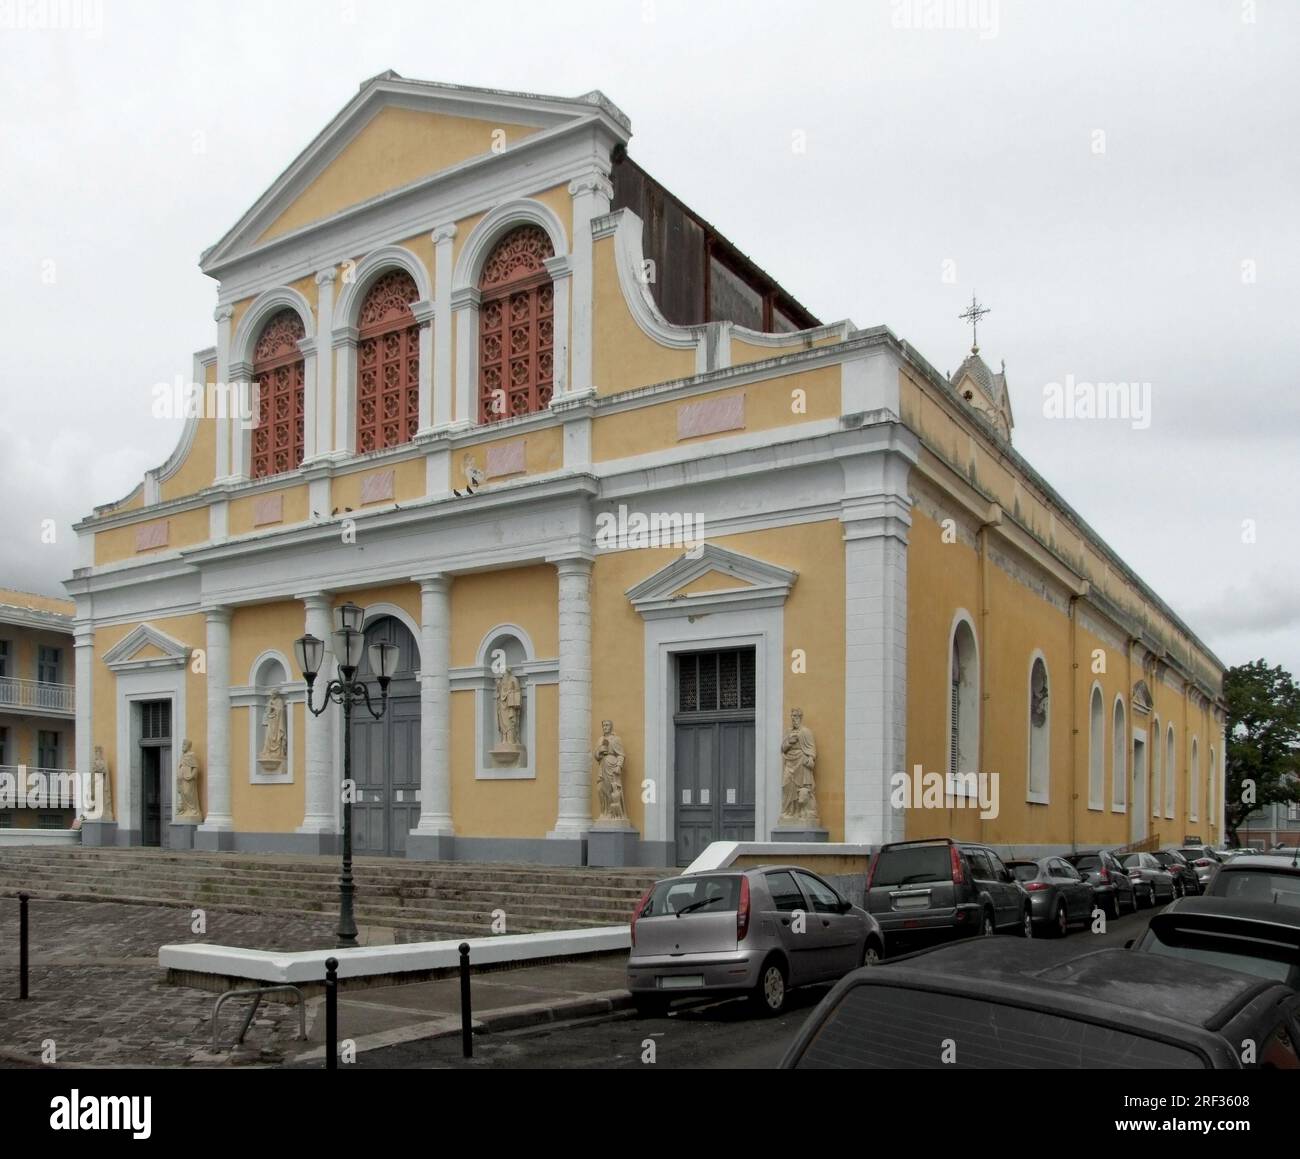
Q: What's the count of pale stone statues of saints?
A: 6